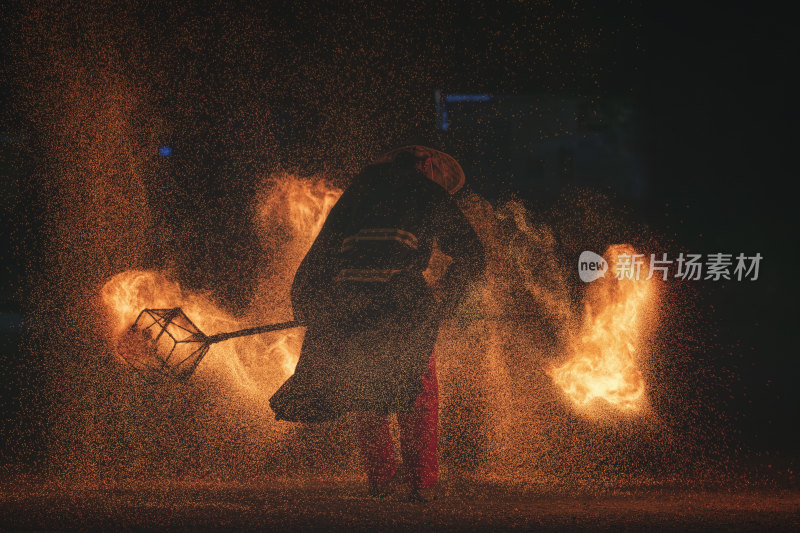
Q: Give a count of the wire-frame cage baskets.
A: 1